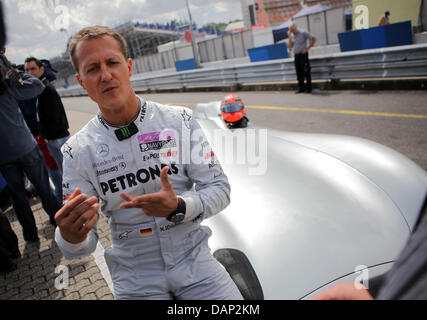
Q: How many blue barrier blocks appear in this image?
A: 3